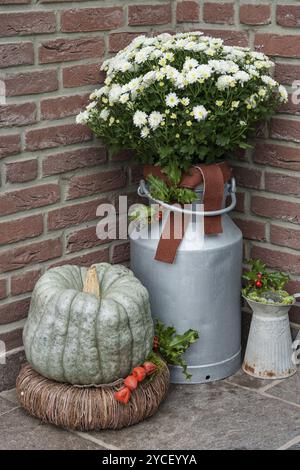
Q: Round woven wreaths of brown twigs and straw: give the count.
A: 1